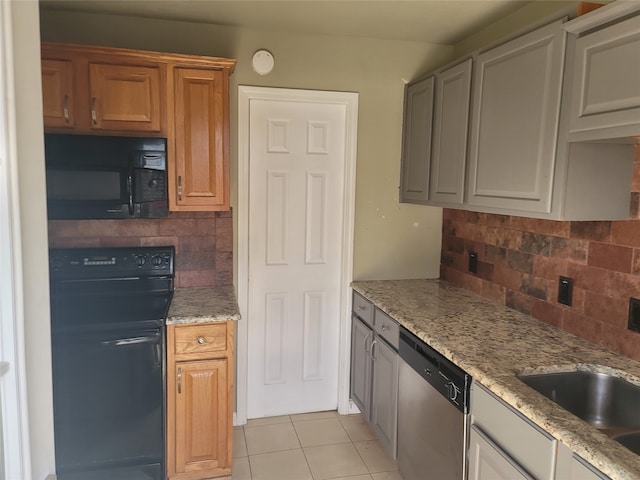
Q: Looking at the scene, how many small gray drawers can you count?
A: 2